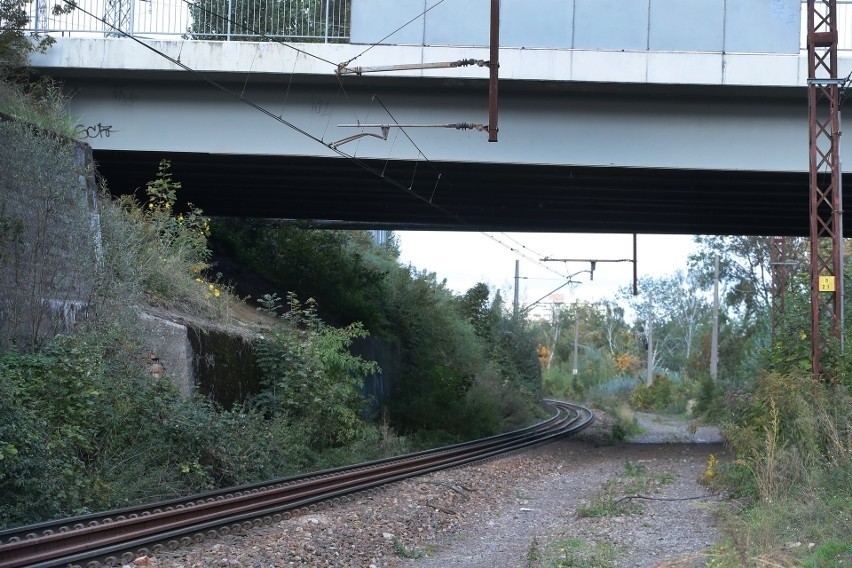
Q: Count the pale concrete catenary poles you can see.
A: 4